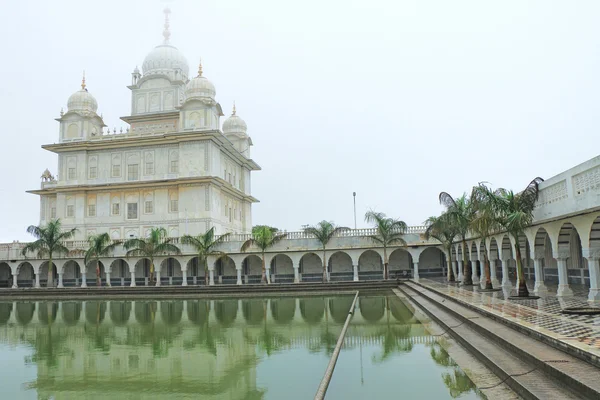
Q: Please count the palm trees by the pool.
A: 11